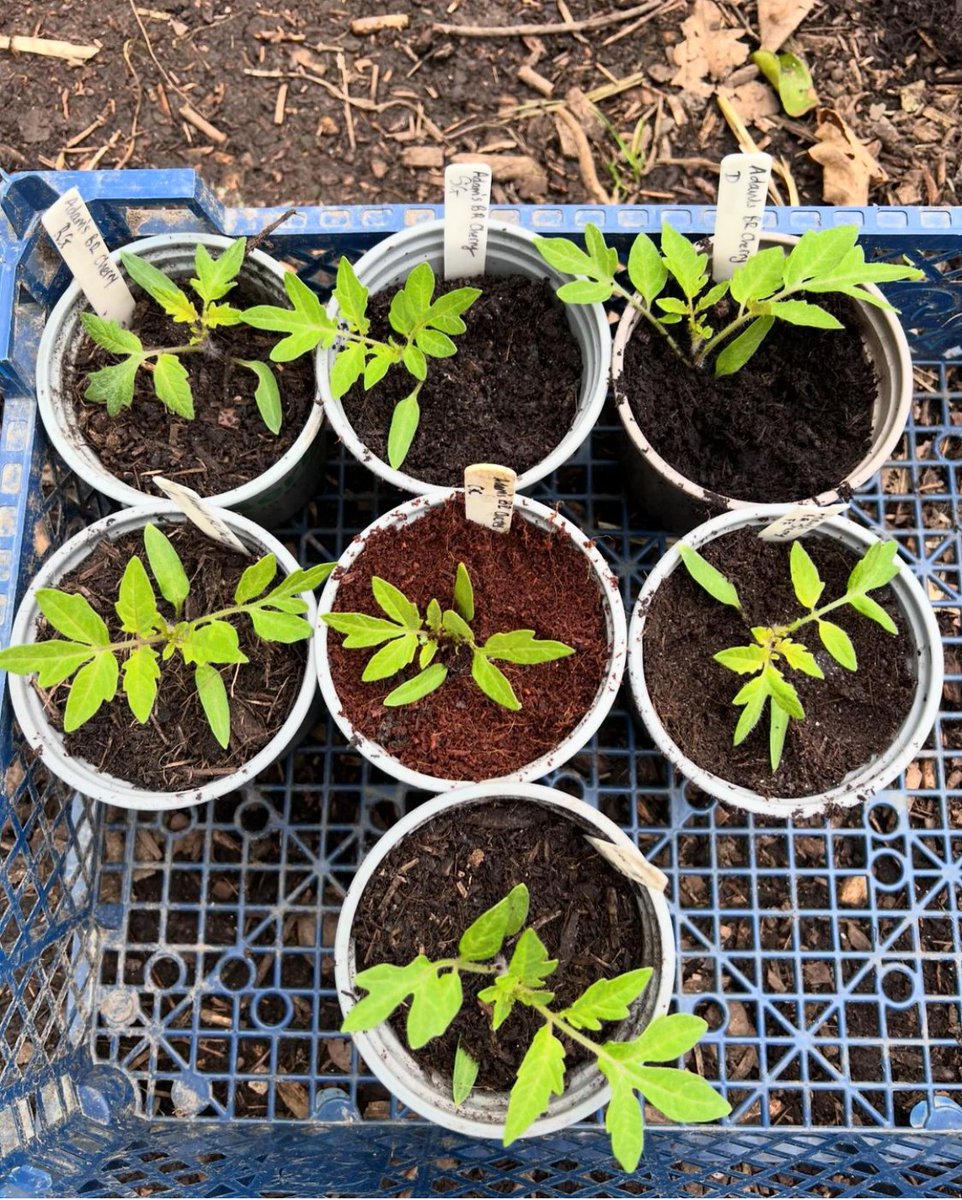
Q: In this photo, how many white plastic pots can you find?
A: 7